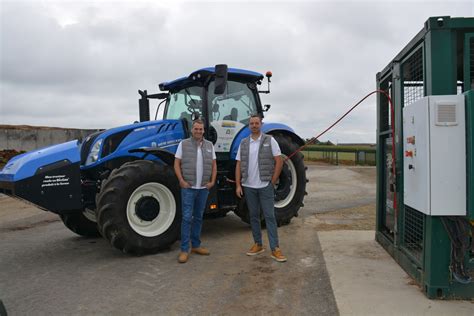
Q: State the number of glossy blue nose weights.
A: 1